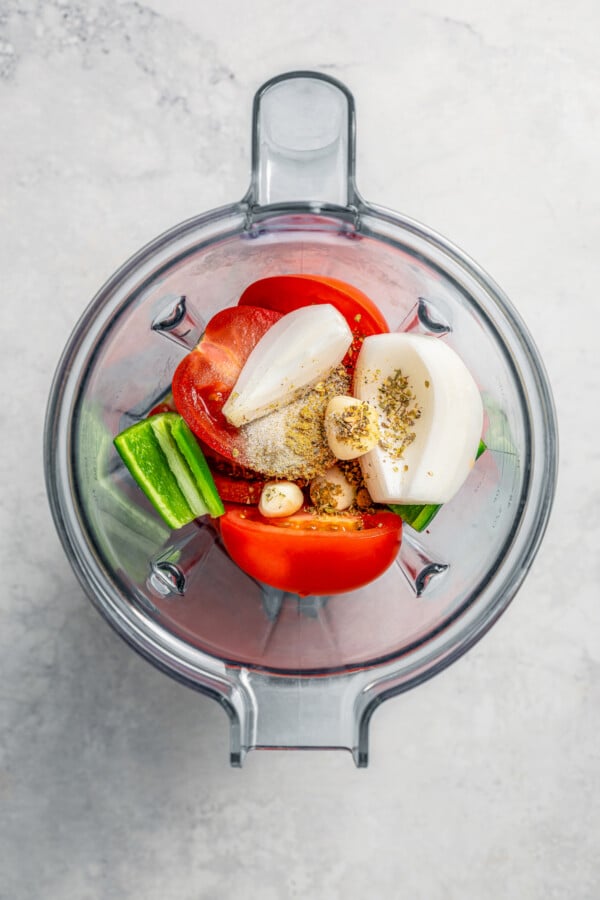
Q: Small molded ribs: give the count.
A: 4